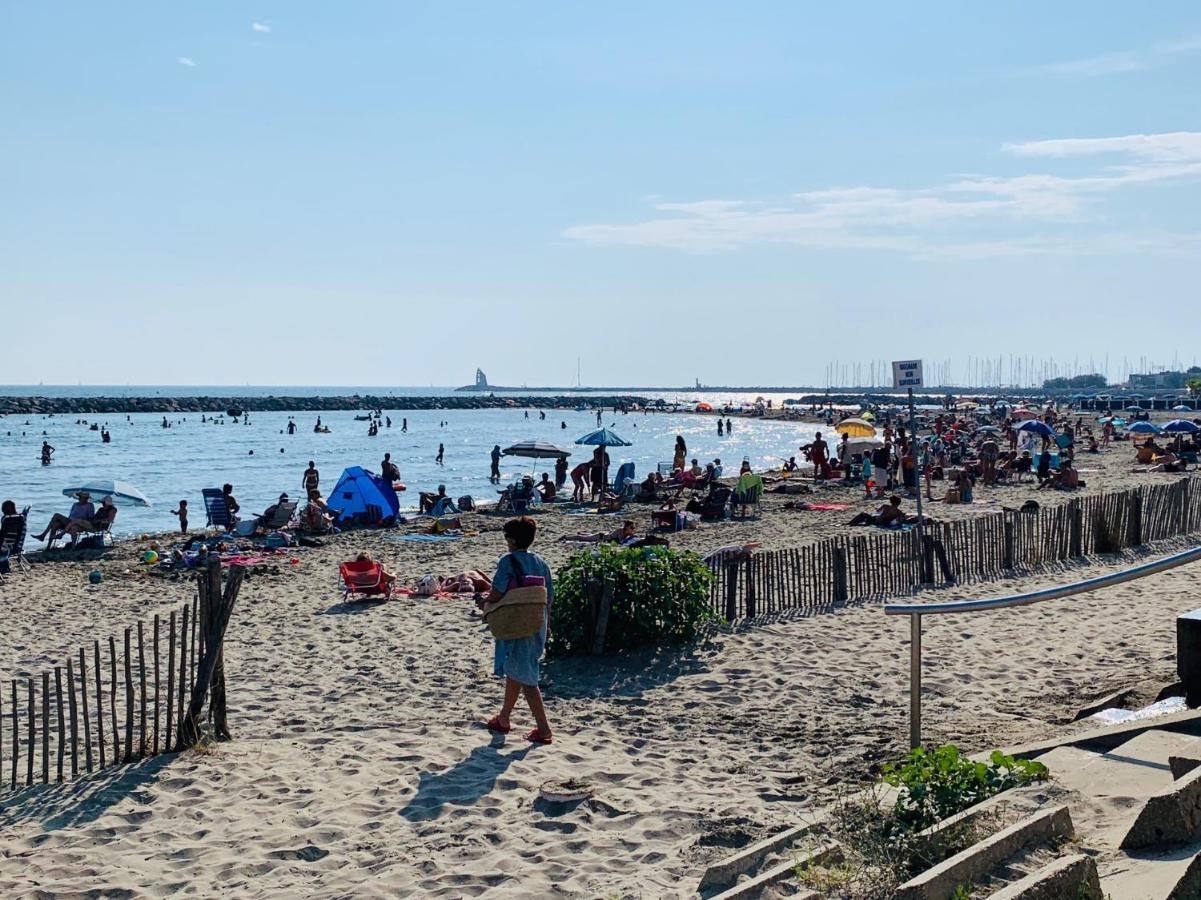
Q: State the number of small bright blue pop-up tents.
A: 1